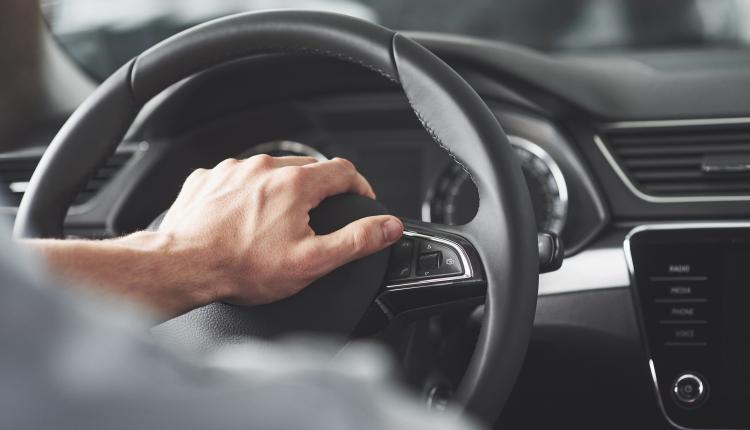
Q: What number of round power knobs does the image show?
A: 1